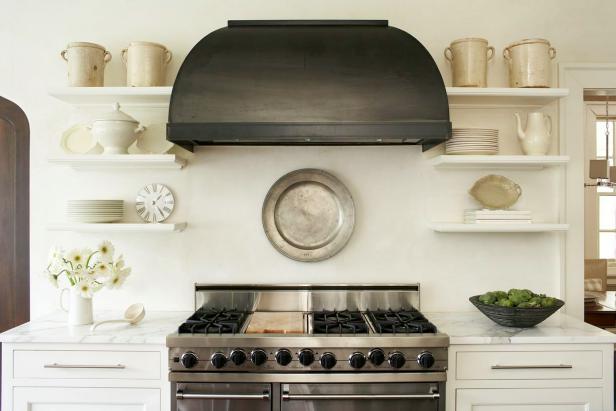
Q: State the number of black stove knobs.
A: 11